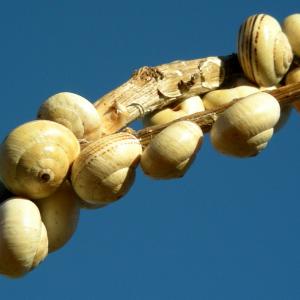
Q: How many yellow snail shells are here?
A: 12